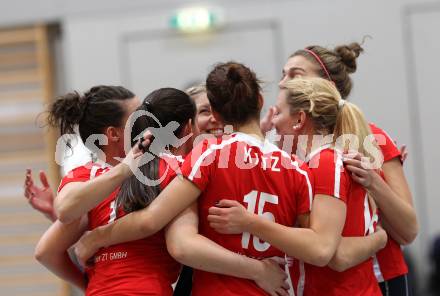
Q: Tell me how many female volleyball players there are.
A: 6